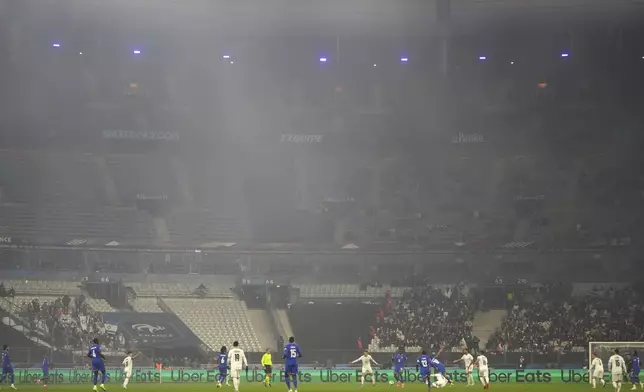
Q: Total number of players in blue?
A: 9